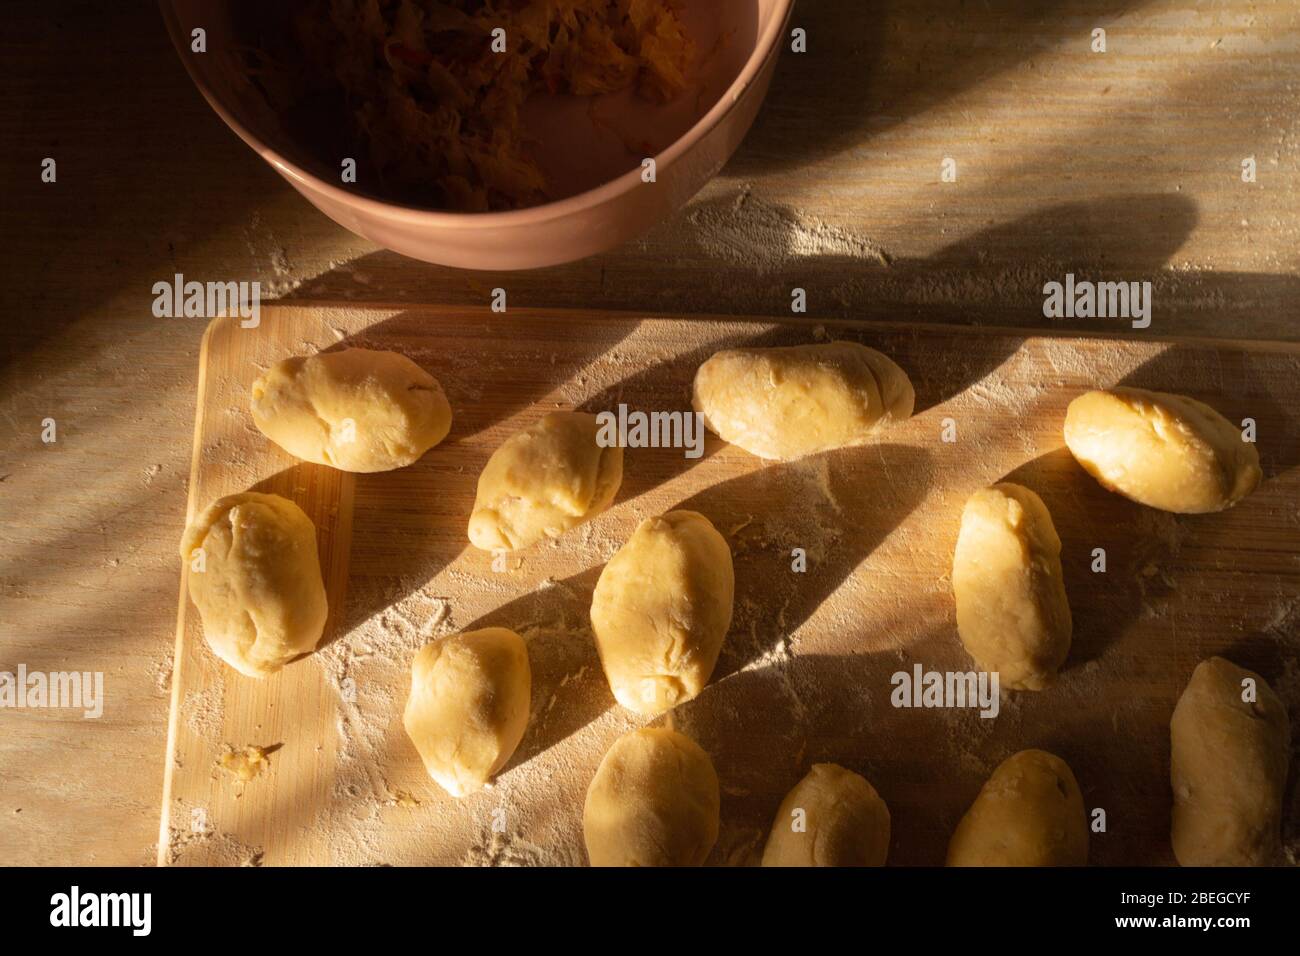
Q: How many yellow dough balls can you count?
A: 12